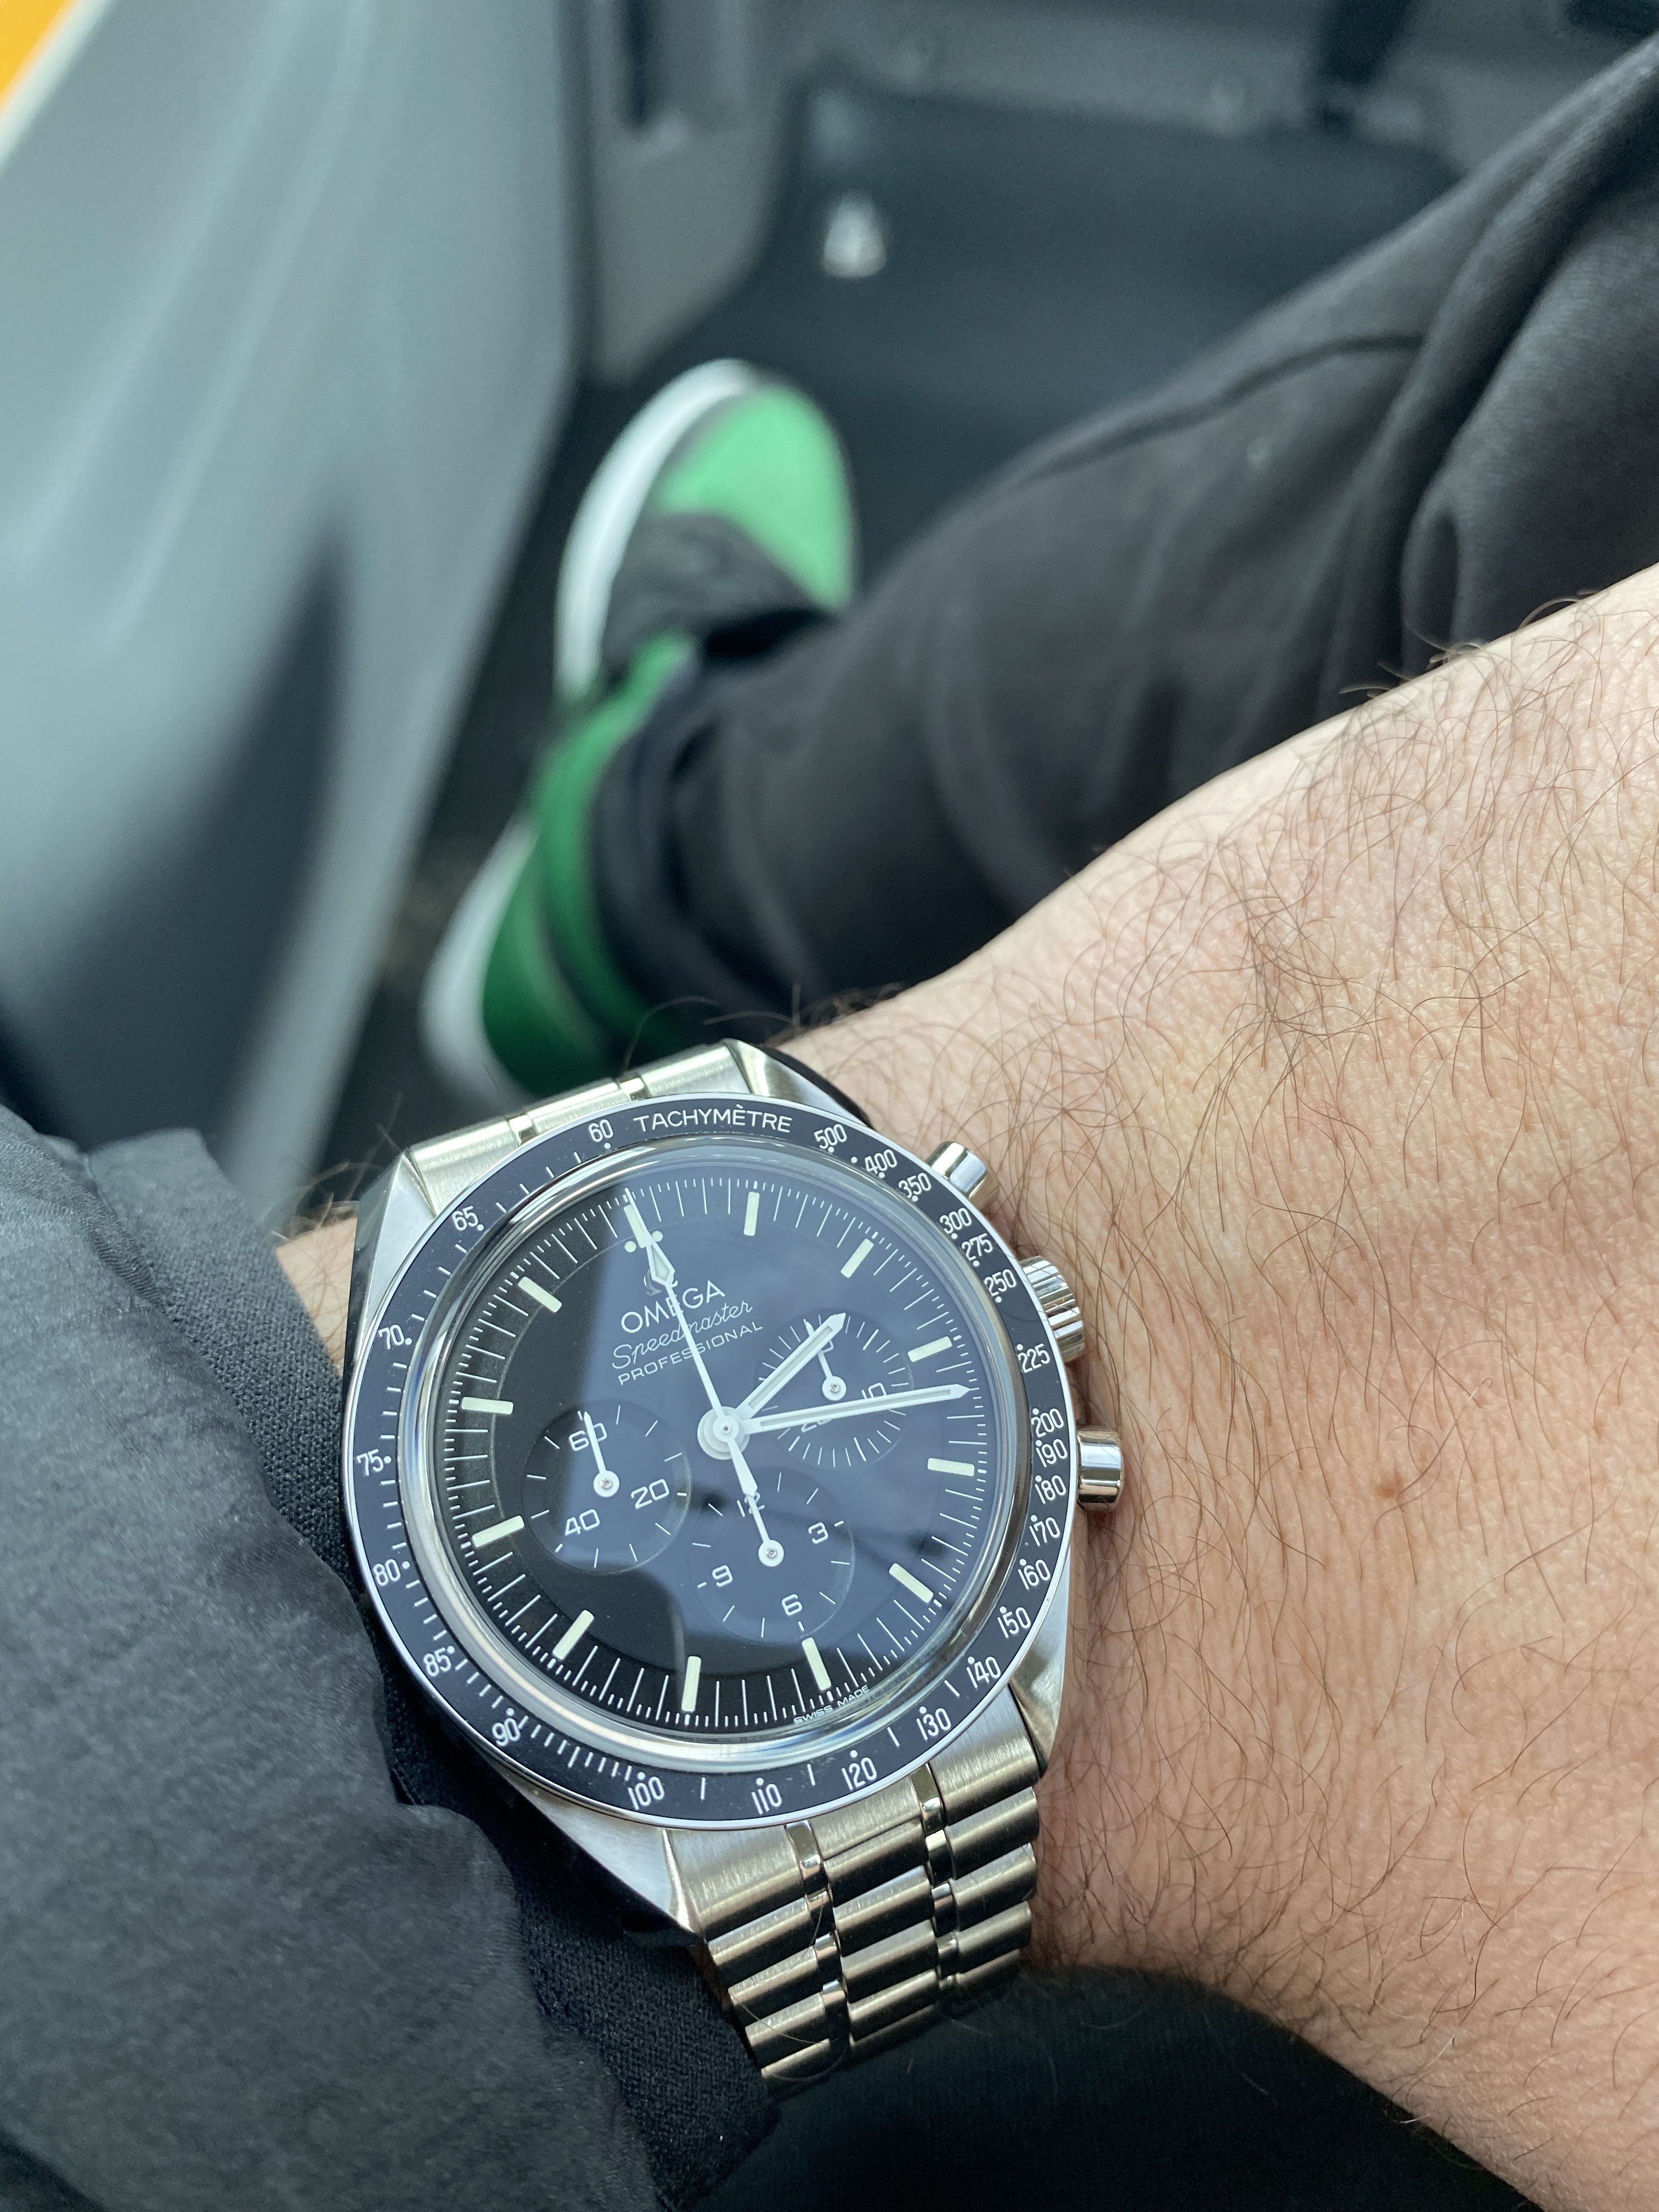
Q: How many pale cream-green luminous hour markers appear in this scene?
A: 12